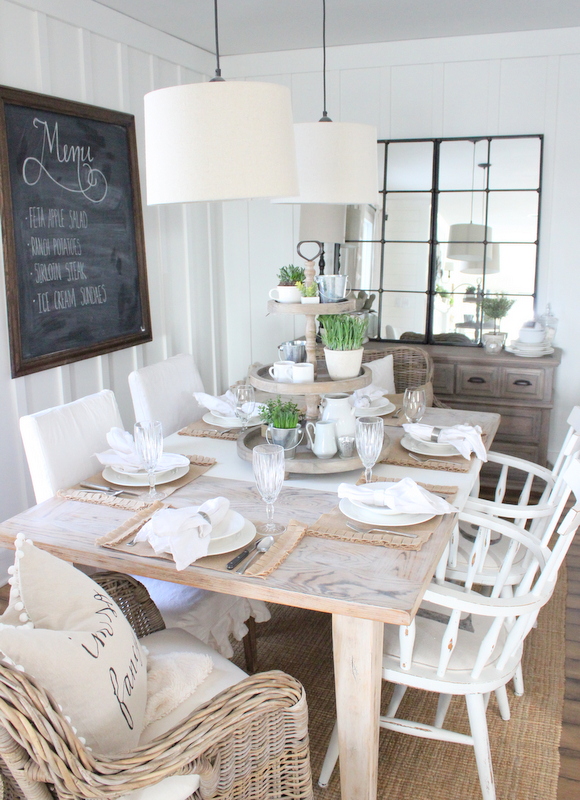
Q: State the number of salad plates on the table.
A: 6